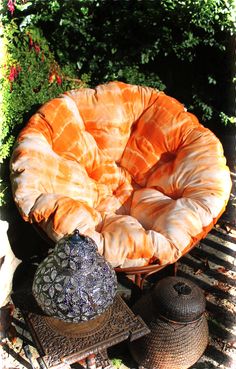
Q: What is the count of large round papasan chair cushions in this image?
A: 1